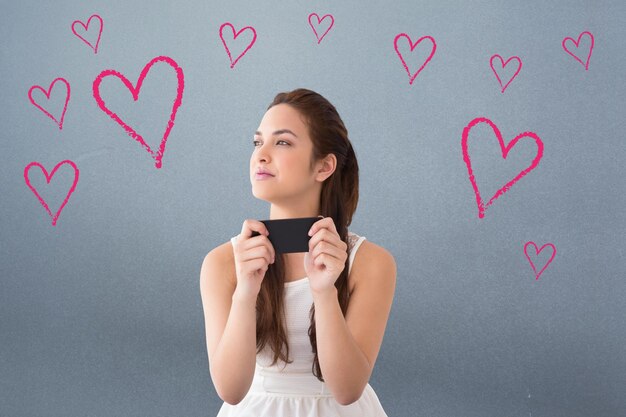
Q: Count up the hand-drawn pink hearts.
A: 11